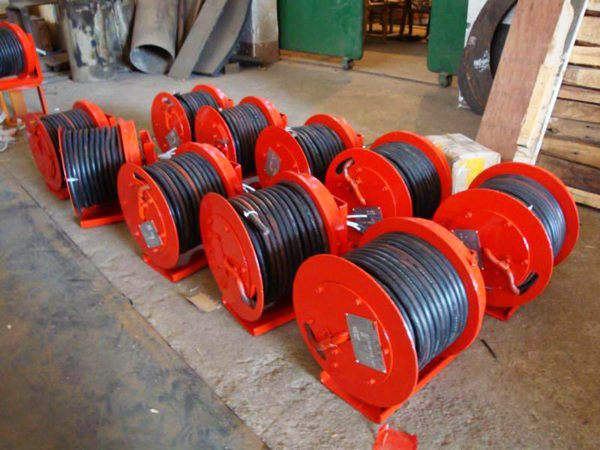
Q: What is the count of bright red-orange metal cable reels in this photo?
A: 11